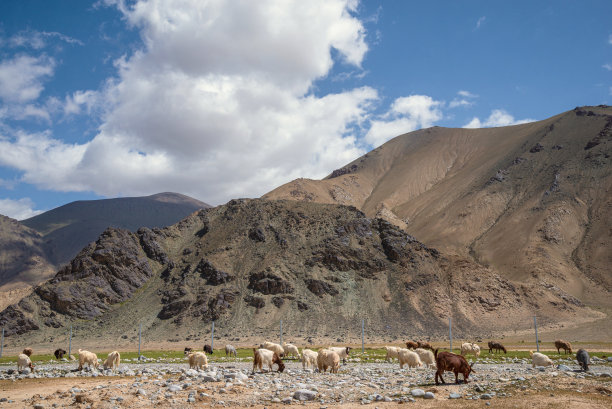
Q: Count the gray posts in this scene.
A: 8